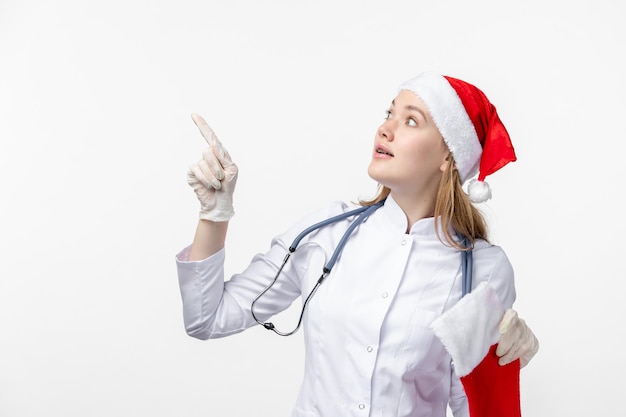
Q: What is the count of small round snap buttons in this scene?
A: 4